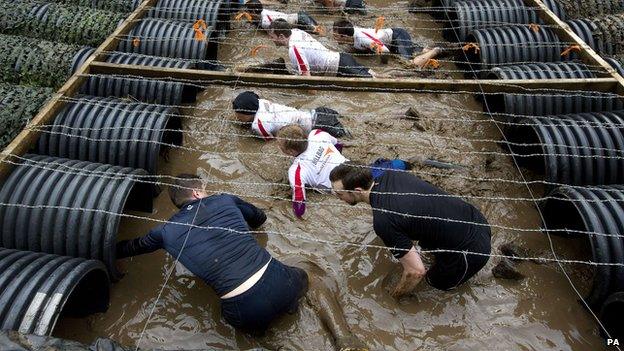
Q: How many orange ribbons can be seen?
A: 11